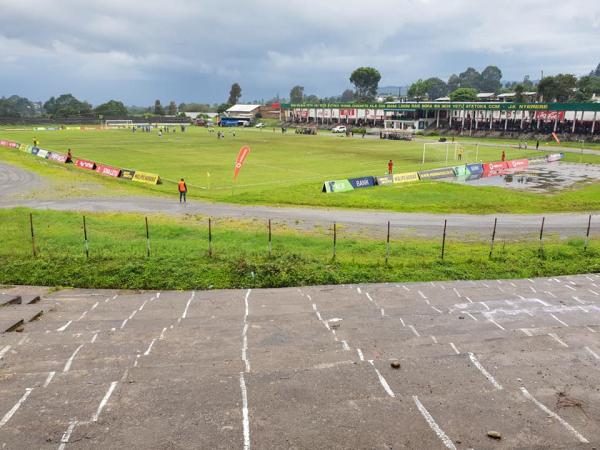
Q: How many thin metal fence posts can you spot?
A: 11